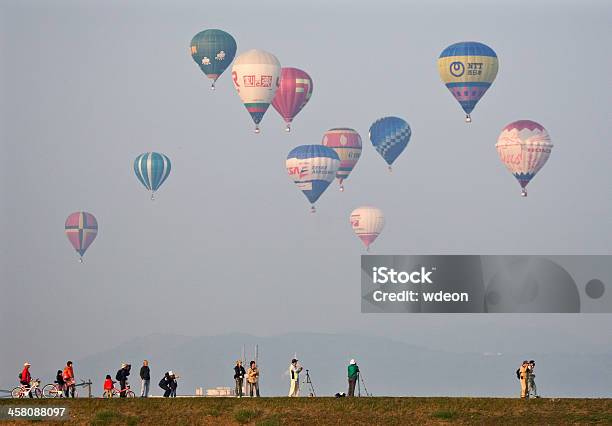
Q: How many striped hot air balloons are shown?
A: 1